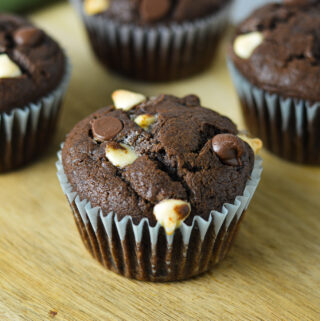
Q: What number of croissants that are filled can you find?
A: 0